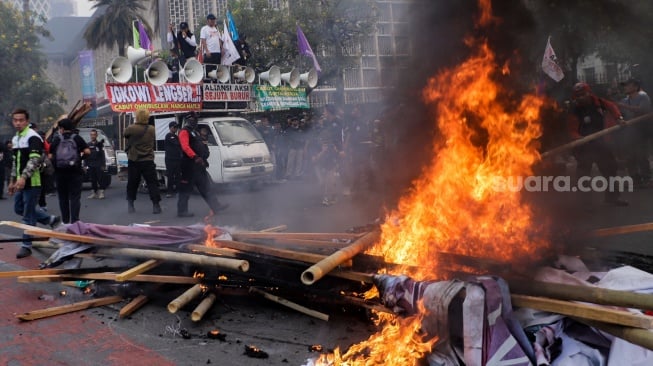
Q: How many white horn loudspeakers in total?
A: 9